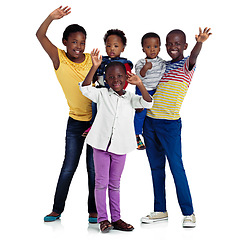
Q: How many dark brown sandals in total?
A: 2